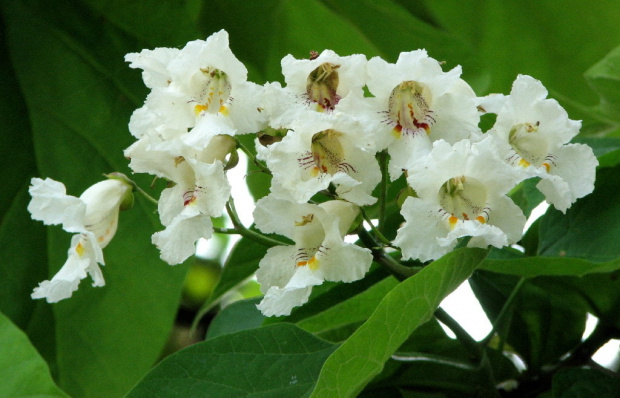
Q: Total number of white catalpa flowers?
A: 9